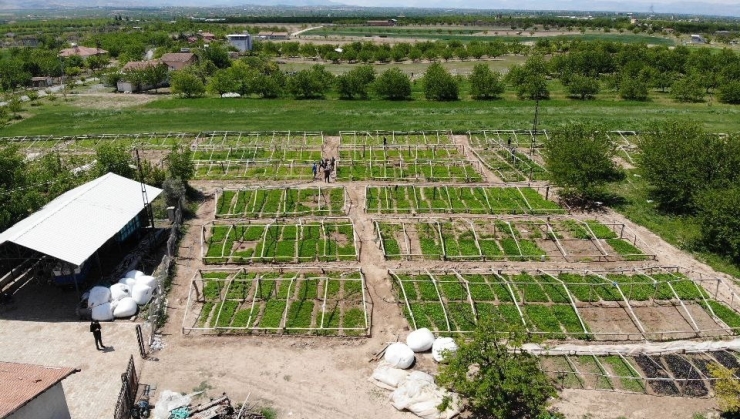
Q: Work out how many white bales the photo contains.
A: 11